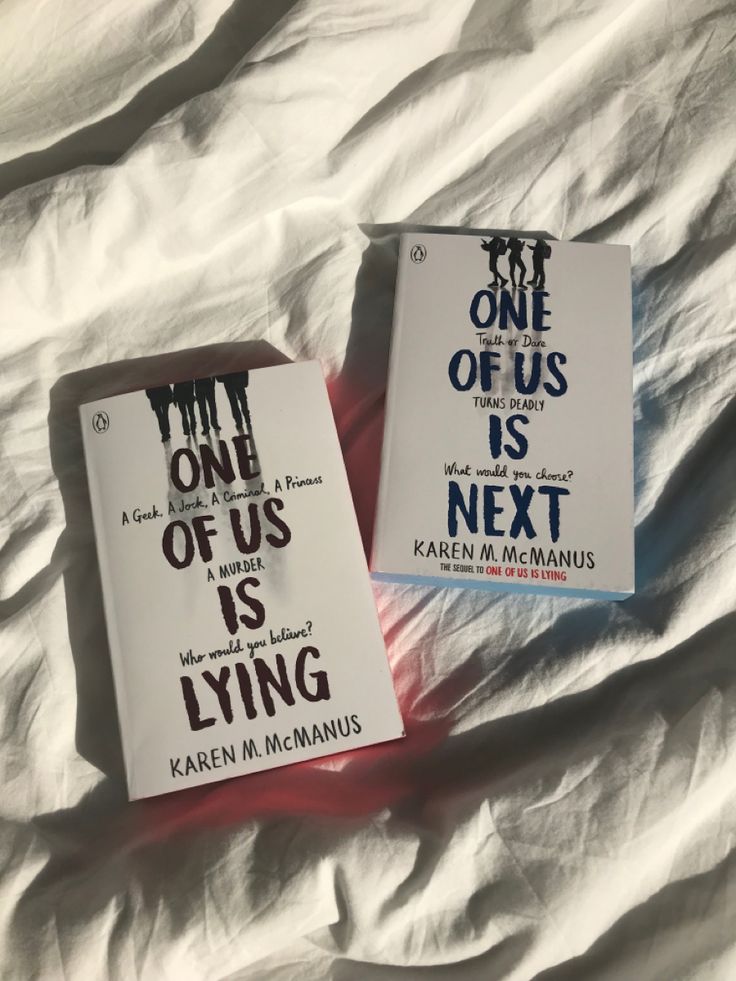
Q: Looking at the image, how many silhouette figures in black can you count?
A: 7